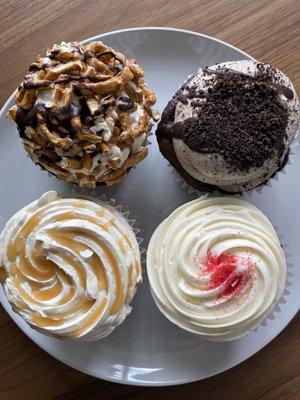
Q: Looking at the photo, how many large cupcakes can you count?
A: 4